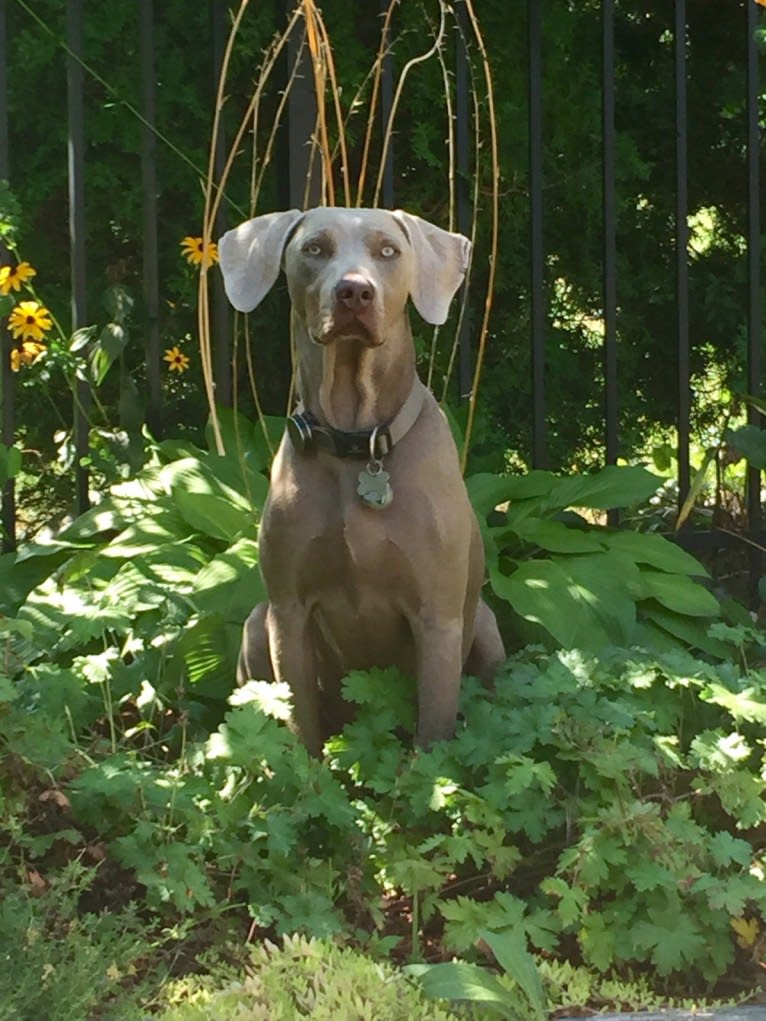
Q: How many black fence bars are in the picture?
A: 11